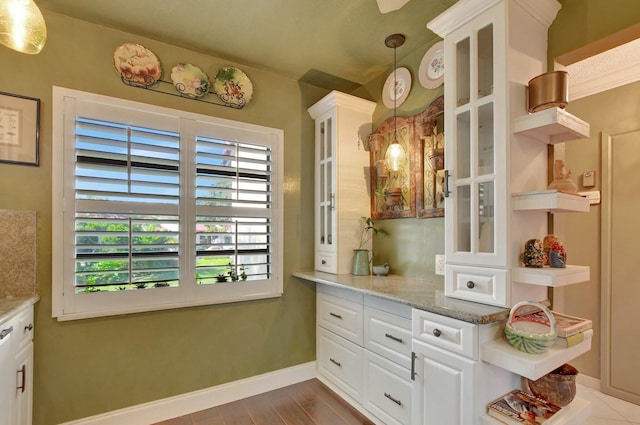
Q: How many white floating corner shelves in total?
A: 5